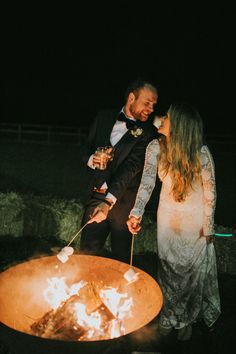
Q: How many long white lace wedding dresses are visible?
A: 1